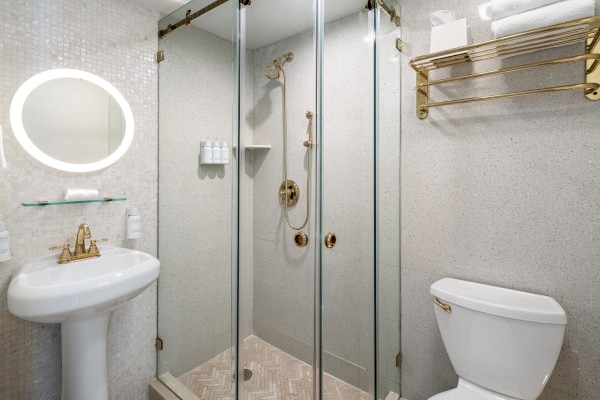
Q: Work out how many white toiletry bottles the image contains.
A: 5